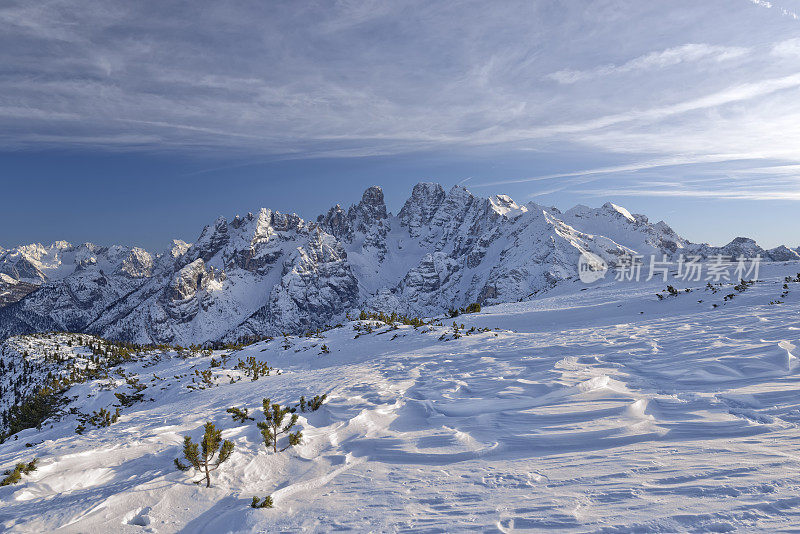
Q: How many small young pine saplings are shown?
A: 2